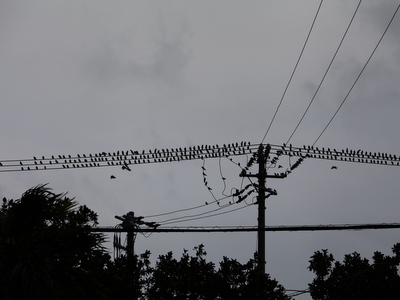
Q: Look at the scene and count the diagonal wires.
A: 3